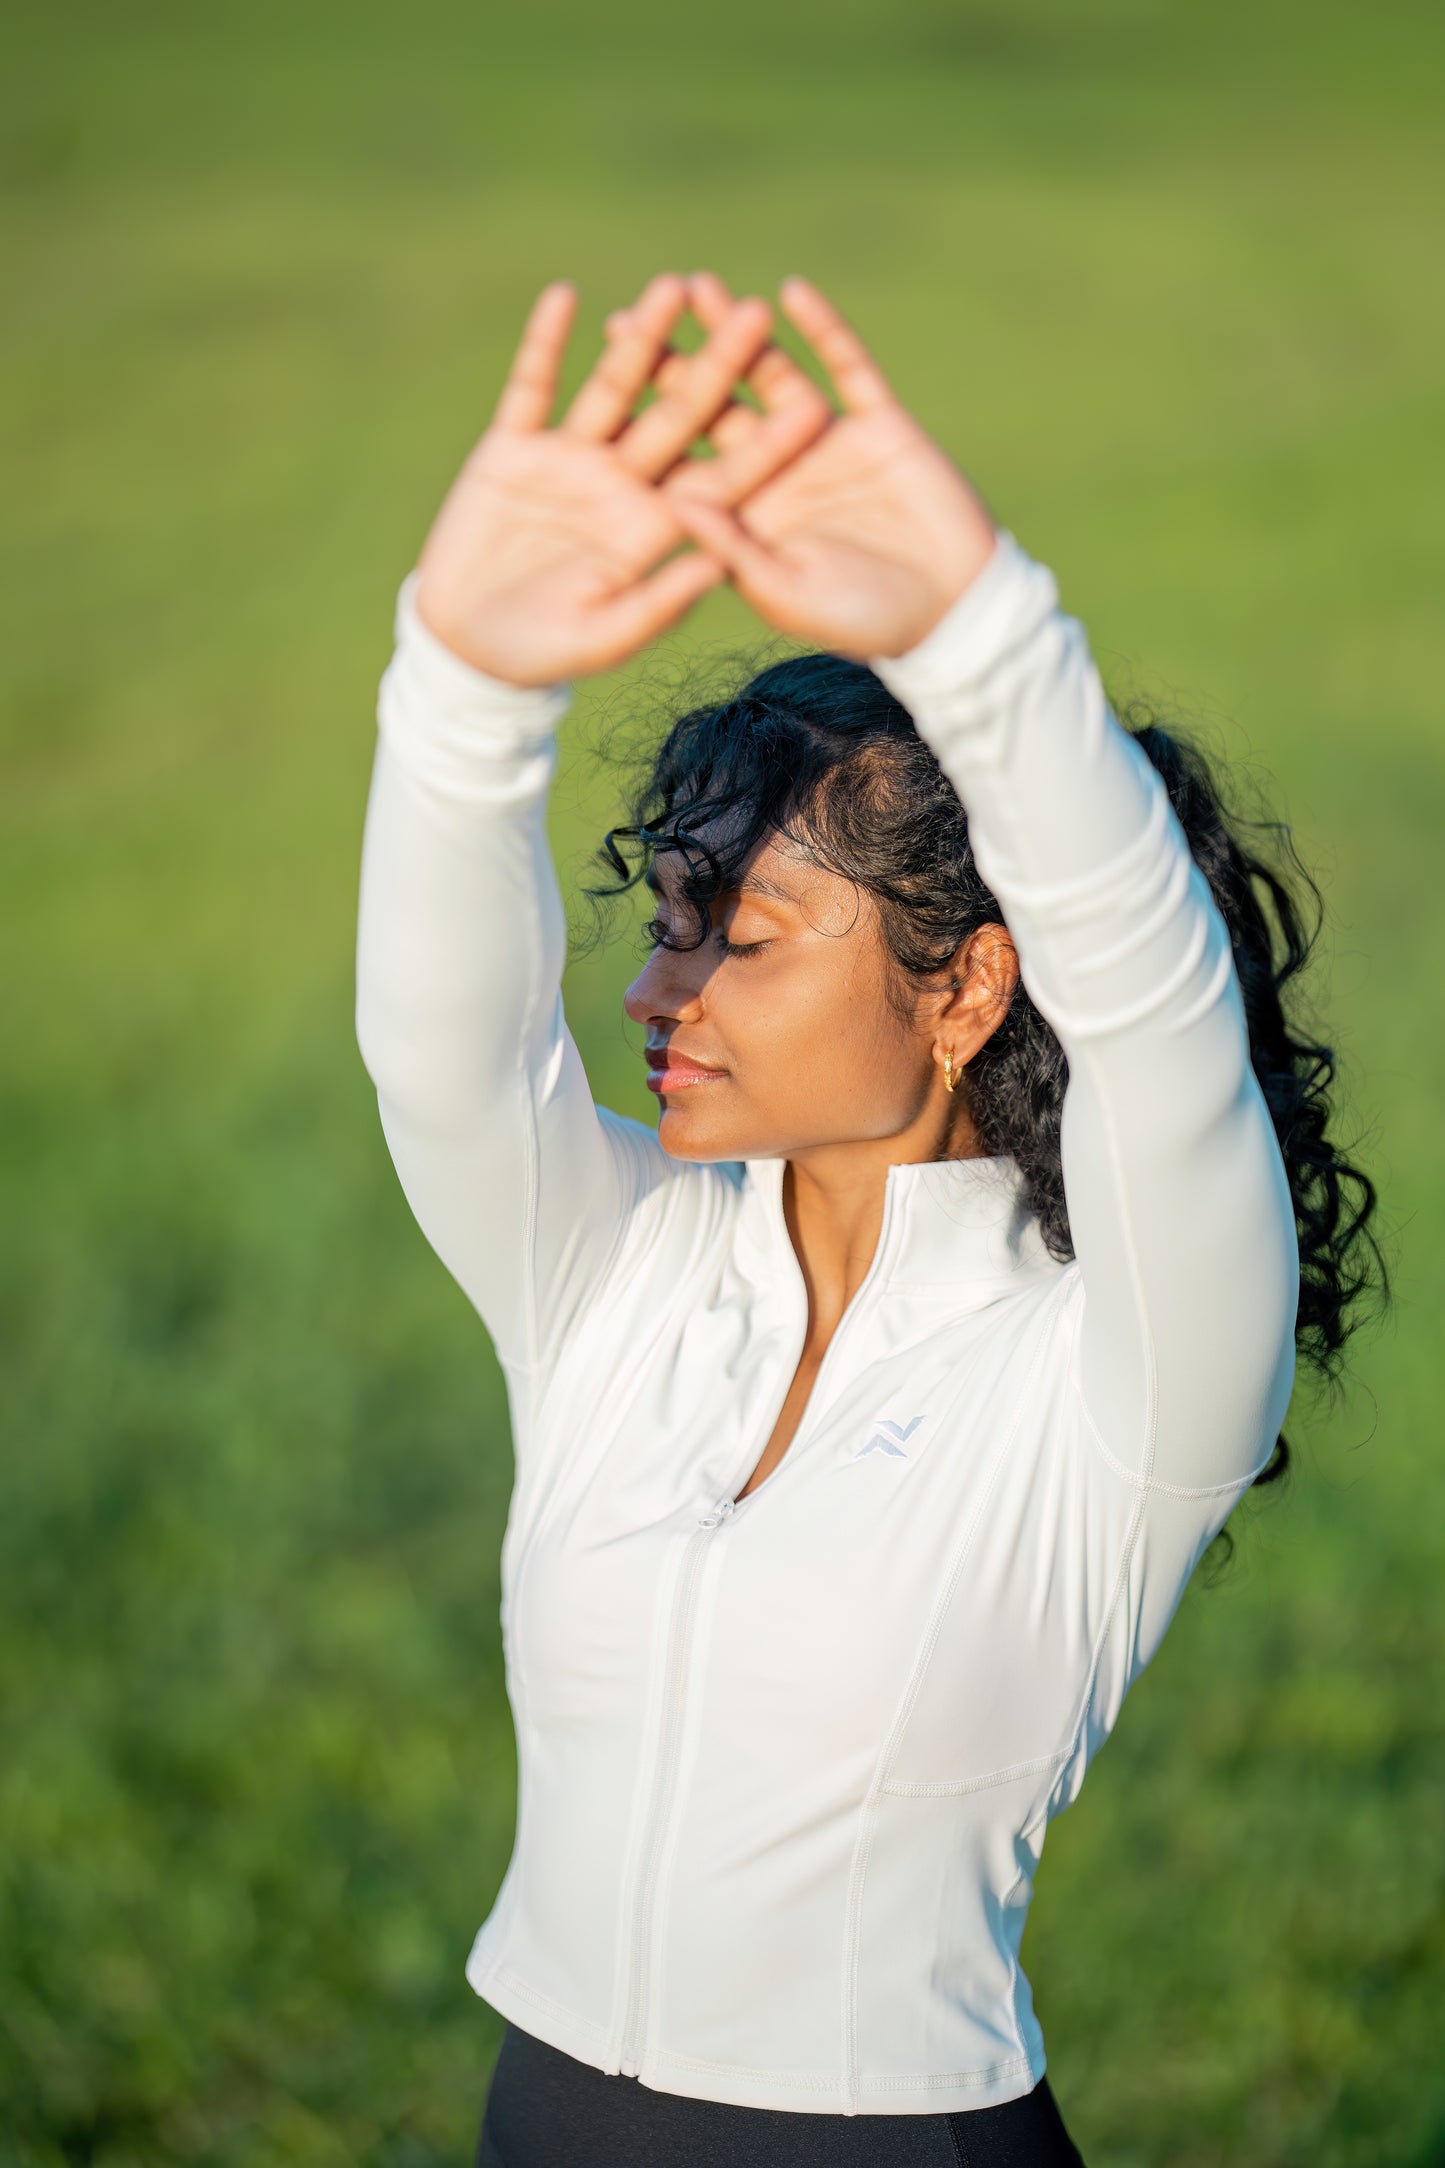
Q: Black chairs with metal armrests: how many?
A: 0